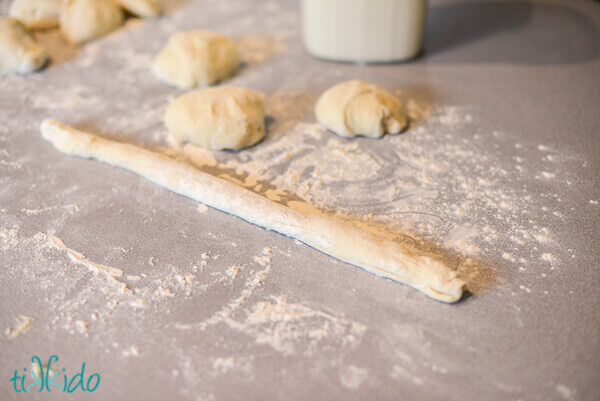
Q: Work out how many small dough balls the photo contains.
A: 7